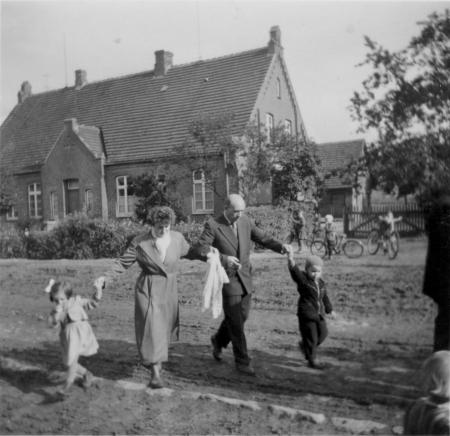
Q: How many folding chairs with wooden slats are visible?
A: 0